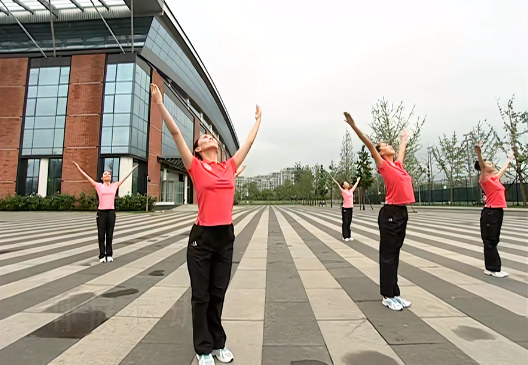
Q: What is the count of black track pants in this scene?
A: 5